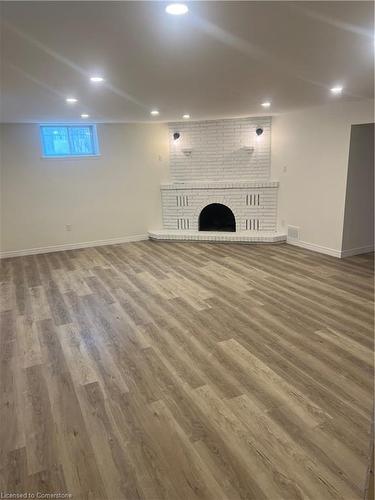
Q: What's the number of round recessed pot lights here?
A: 8